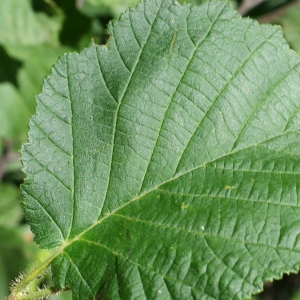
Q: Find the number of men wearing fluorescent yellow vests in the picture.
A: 0